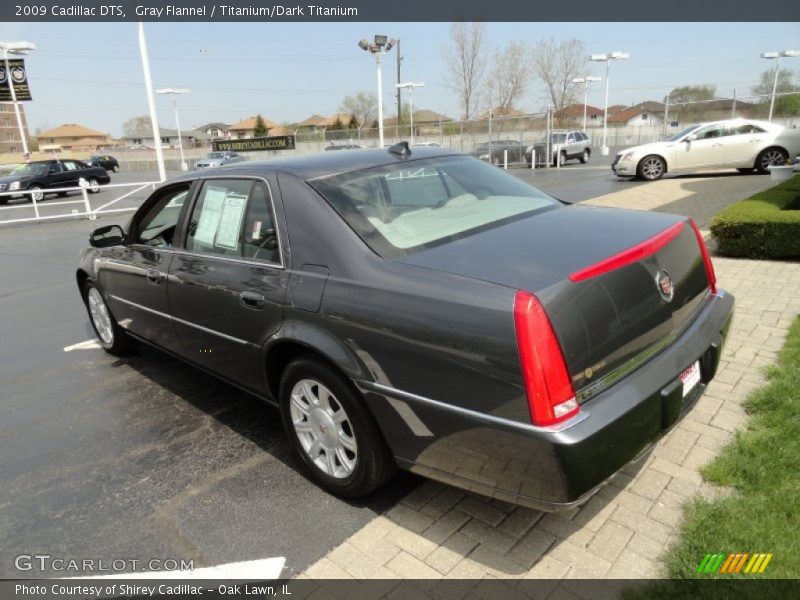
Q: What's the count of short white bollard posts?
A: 3